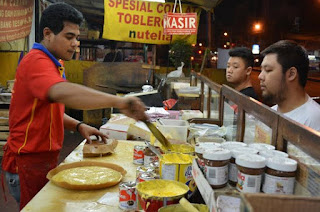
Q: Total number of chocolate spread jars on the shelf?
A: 8